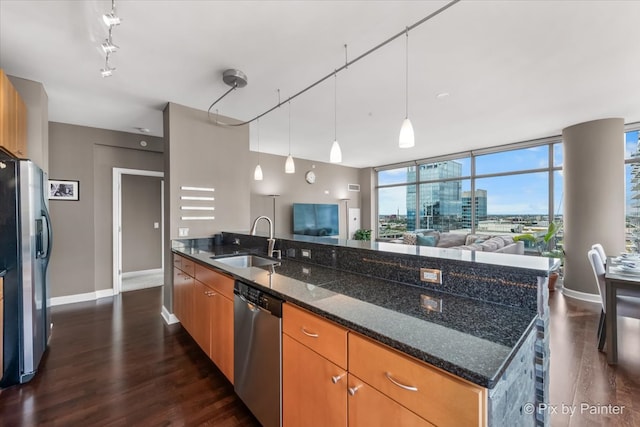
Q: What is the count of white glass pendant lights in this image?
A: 4